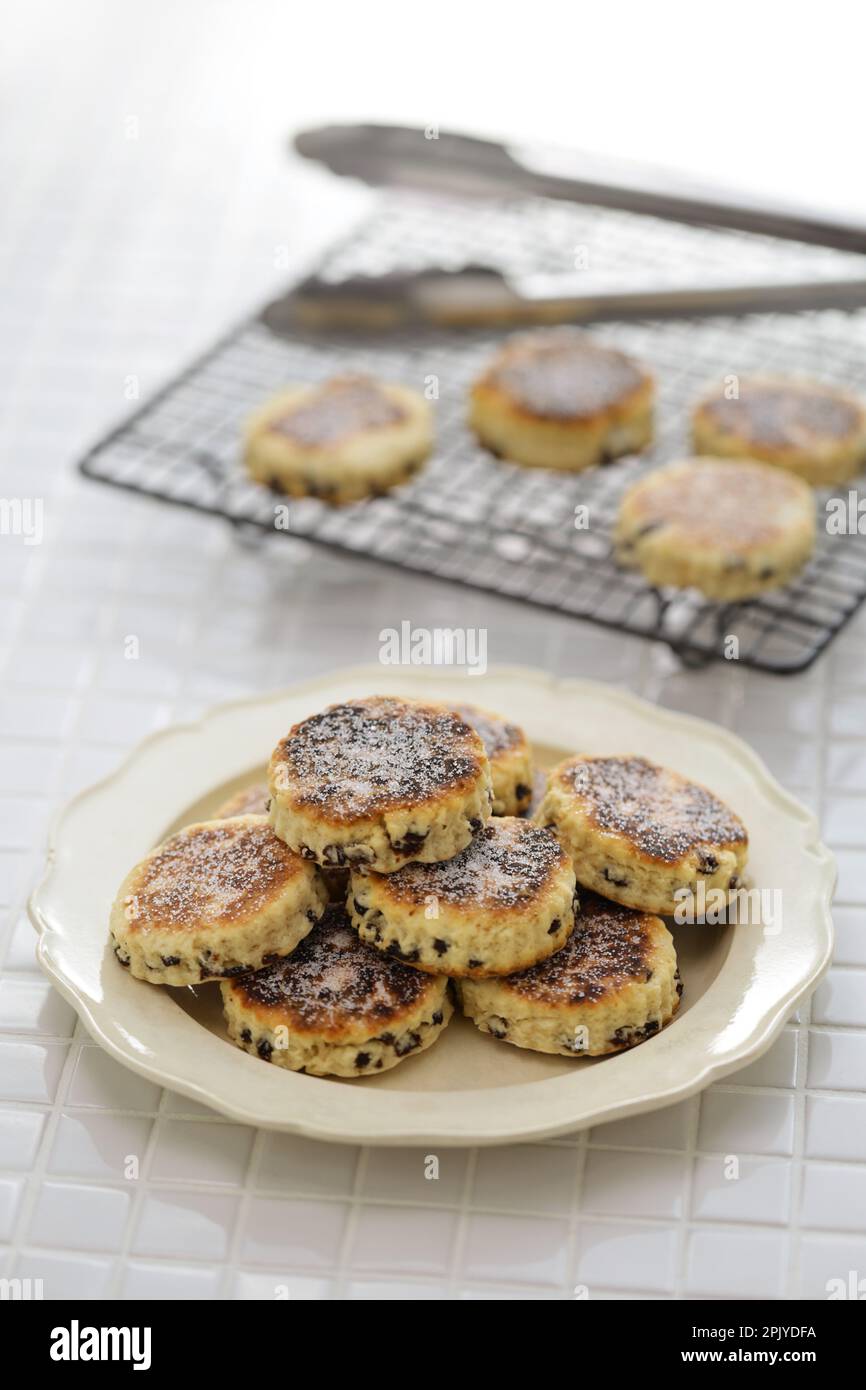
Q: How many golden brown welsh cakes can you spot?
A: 12